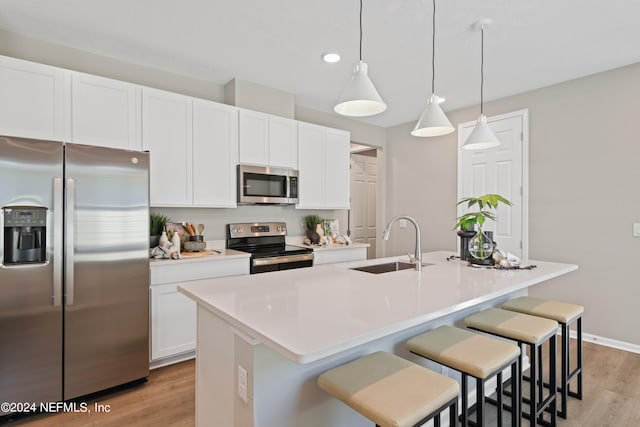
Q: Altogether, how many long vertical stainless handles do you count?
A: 2